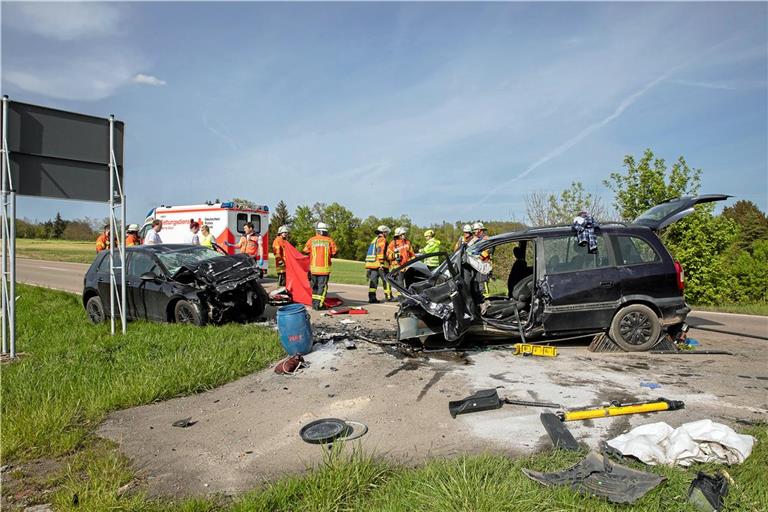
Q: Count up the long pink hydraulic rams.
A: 0